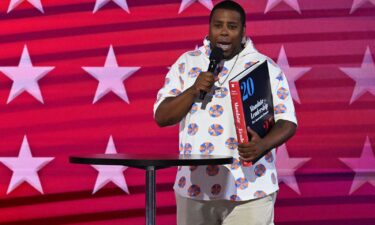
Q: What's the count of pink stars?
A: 13